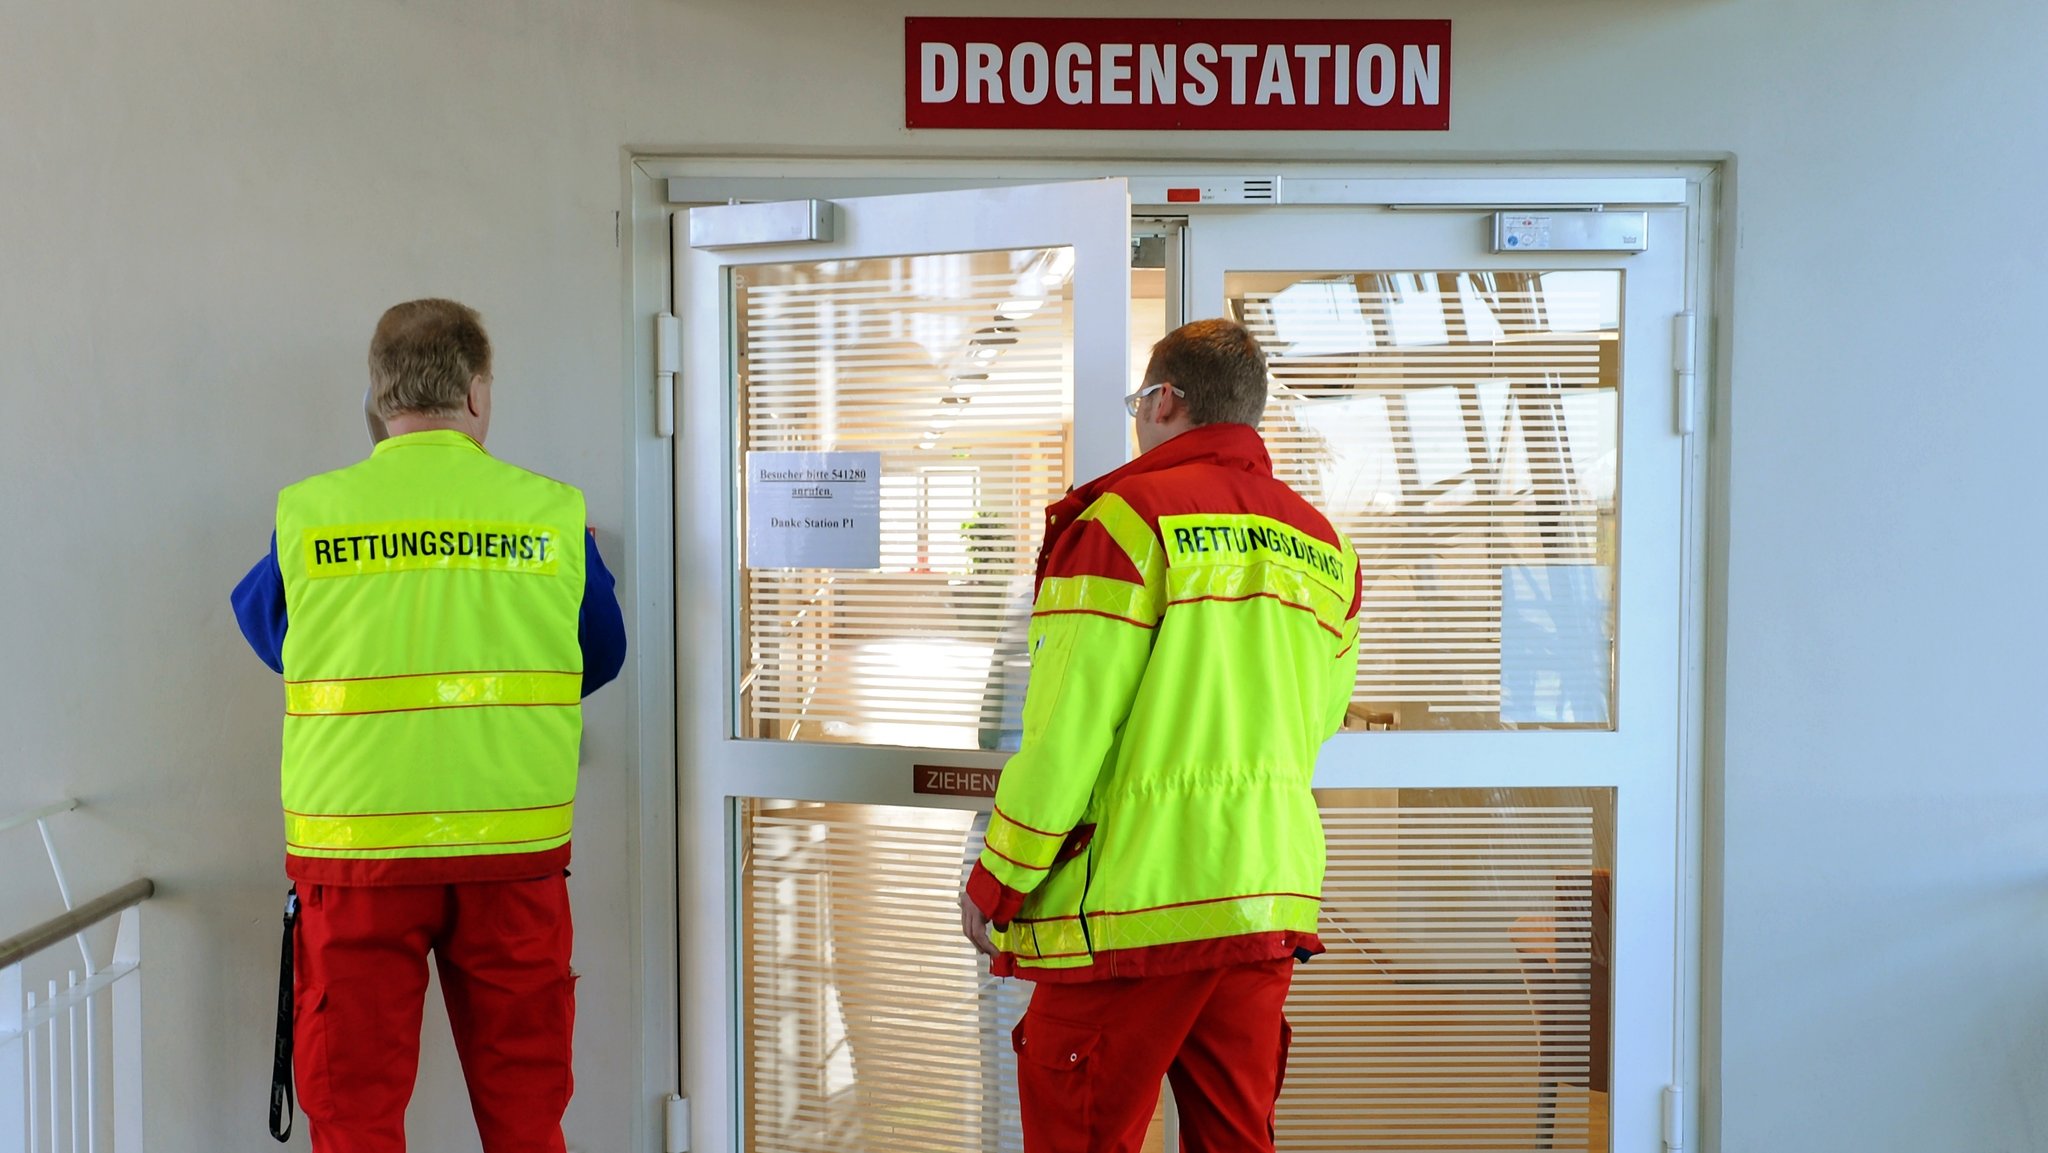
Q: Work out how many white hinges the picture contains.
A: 4